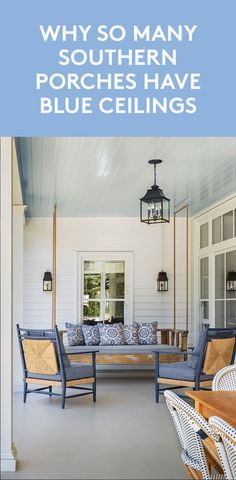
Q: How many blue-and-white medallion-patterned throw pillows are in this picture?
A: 5